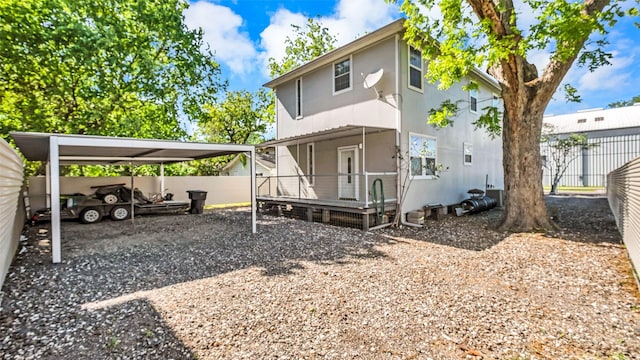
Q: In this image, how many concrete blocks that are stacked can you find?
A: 2